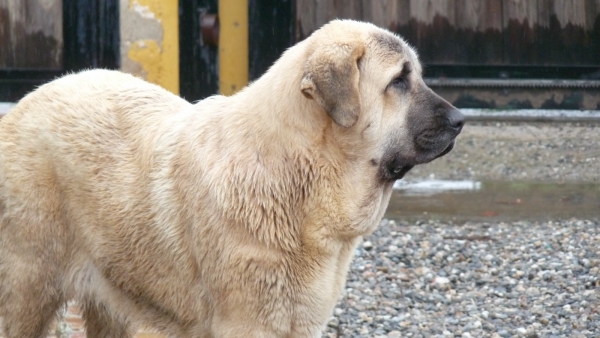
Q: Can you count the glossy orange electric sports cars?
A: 0